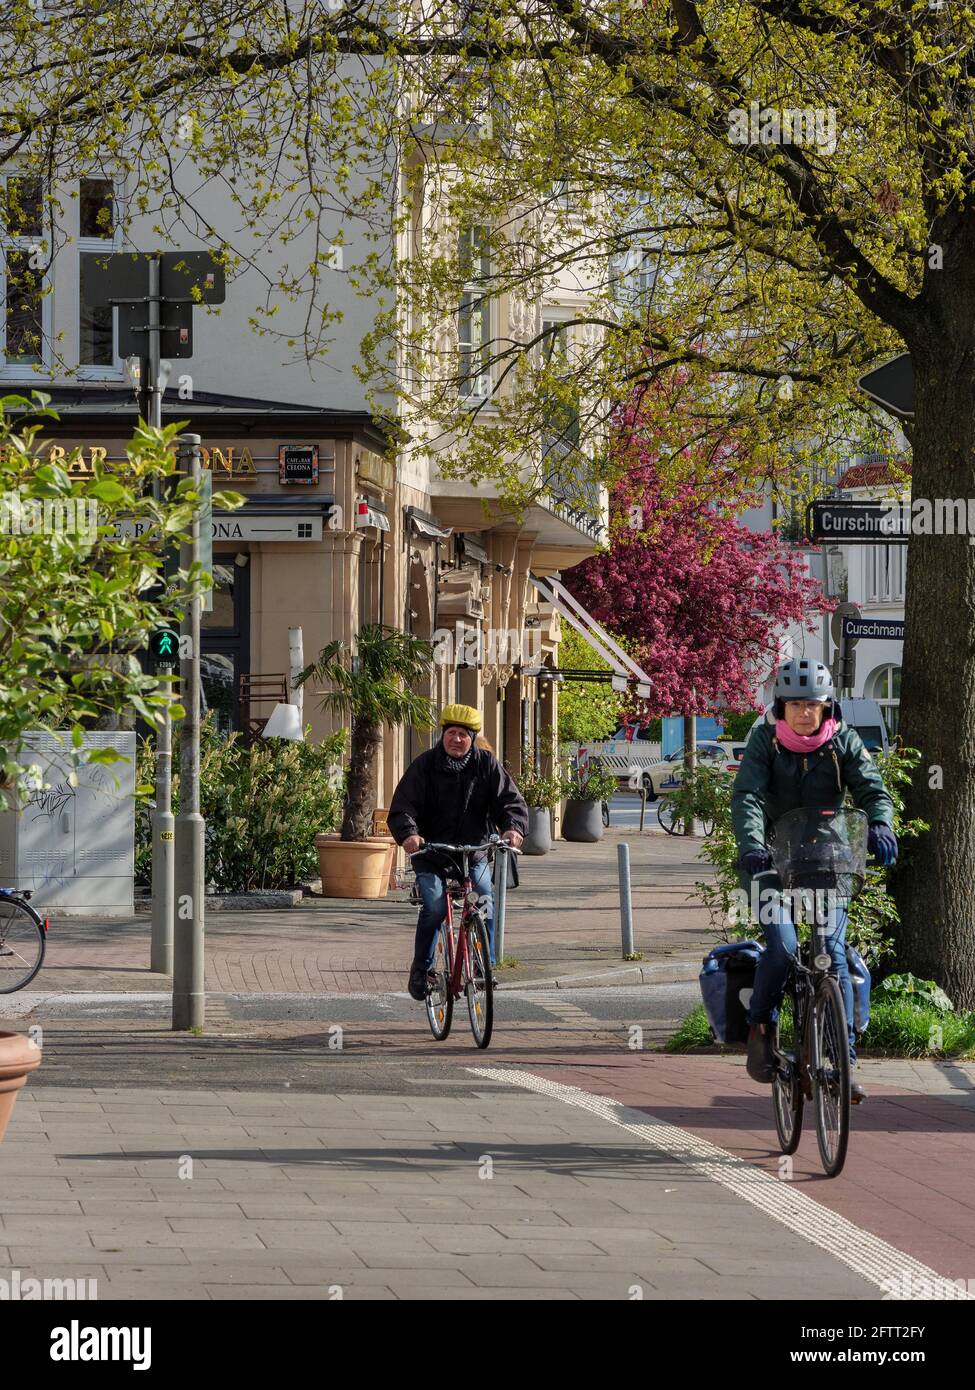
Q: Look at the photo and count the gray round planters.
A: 2